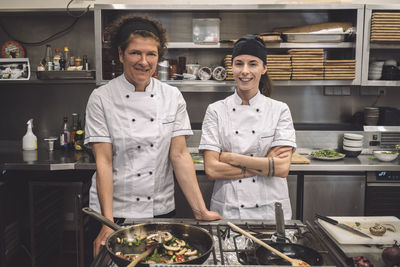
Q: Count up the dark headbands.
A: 2